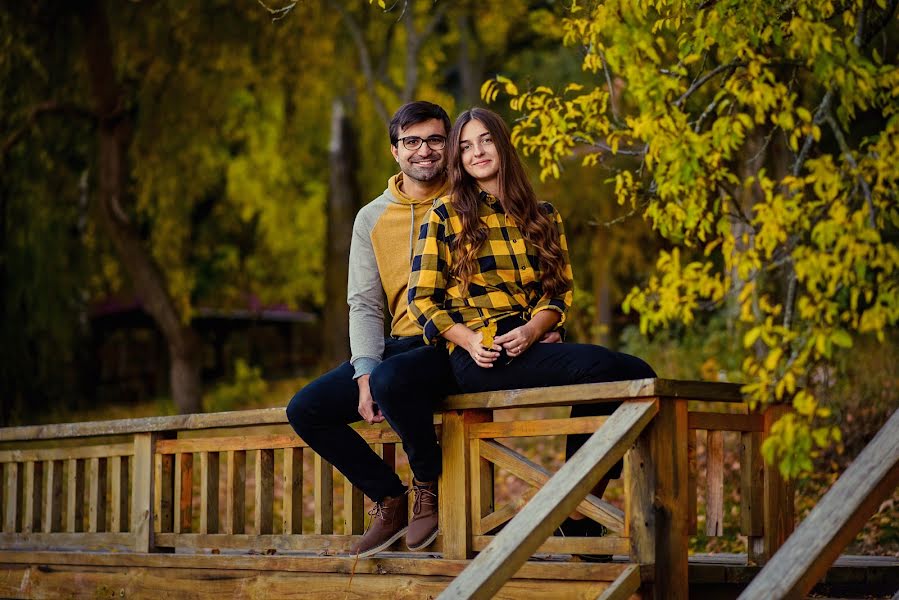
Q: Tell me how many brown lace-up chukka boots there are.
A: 2